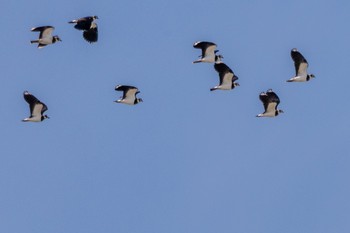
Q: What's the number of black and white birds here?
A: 8